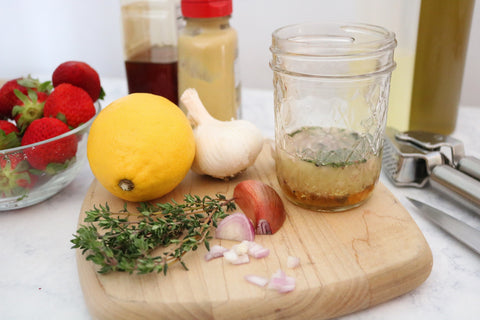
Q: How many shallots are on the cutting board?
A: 1